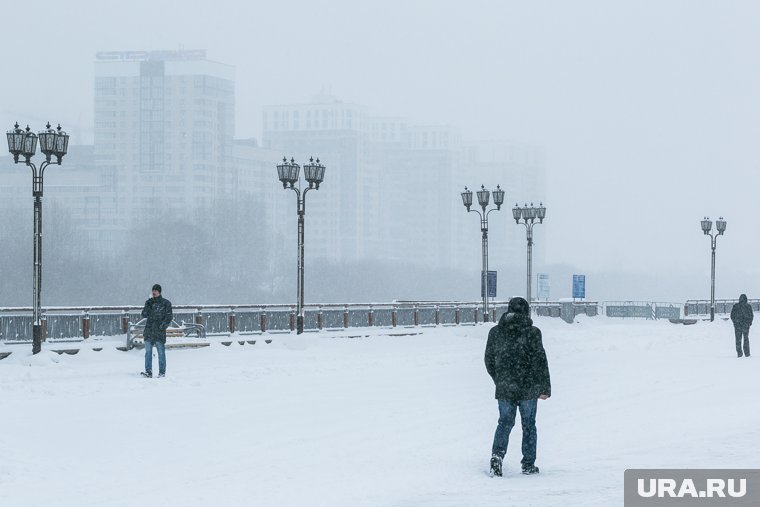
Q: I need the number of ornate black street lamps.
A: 5